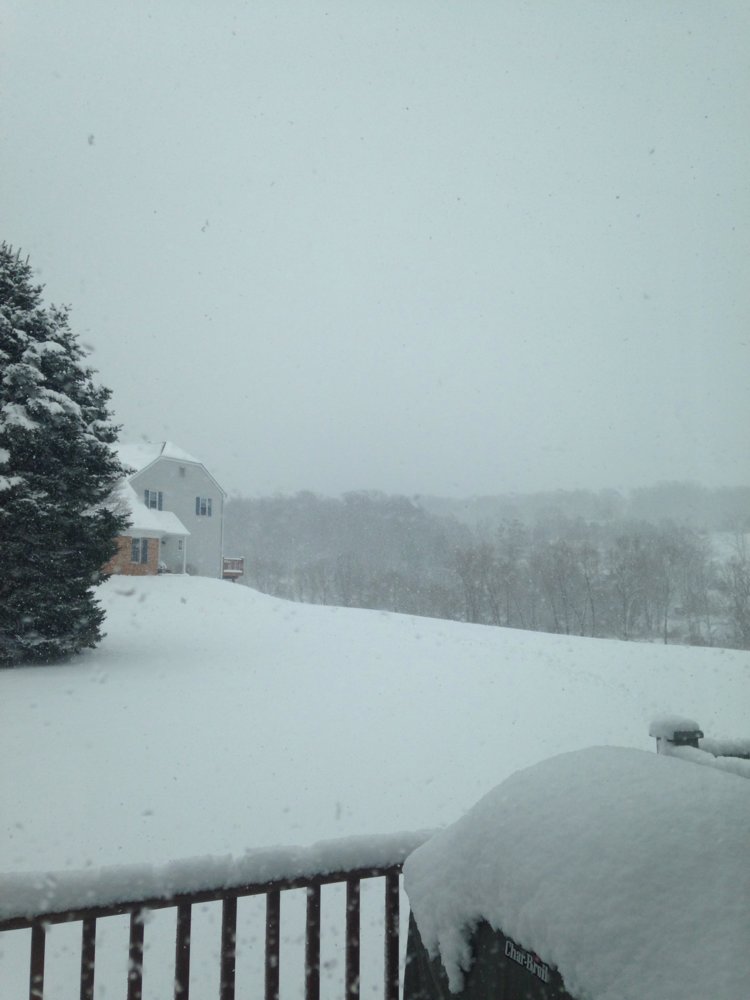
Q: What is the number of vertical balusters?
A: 9